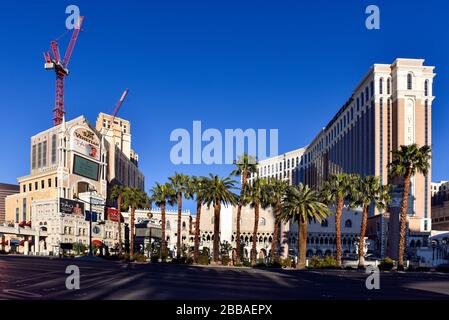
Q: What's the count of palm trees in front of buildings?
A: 13